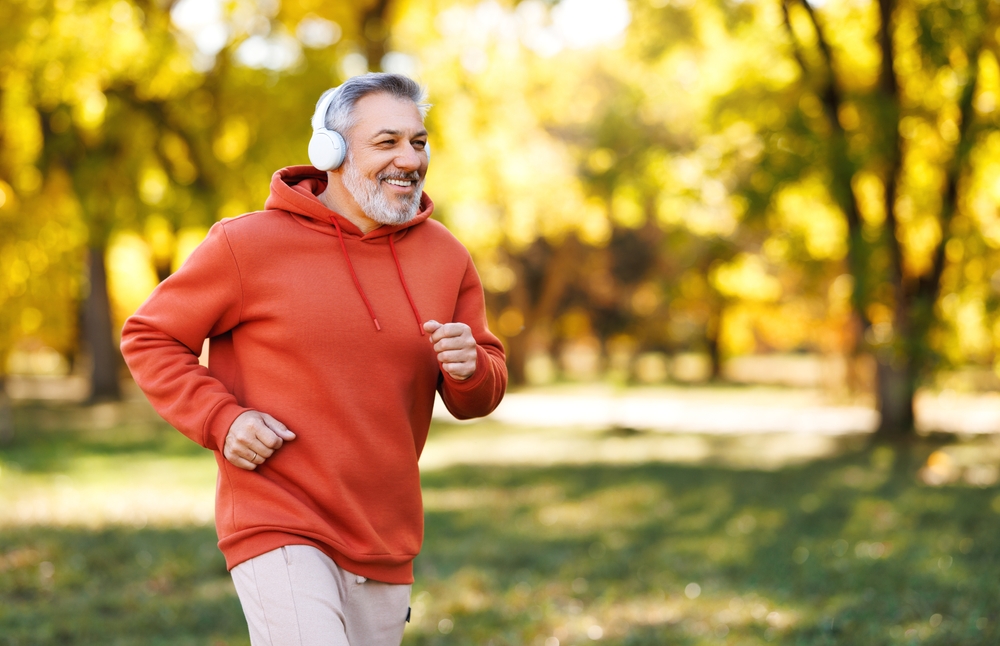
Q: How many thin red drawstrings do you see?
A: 2